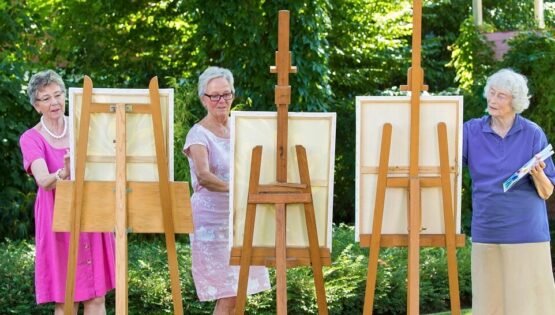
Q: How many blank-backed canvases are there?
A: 3